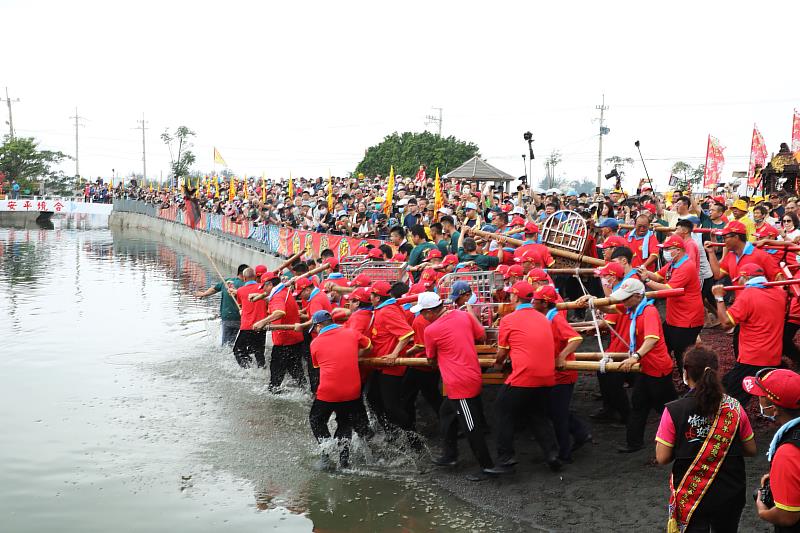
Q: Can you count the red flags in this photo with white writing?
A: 3